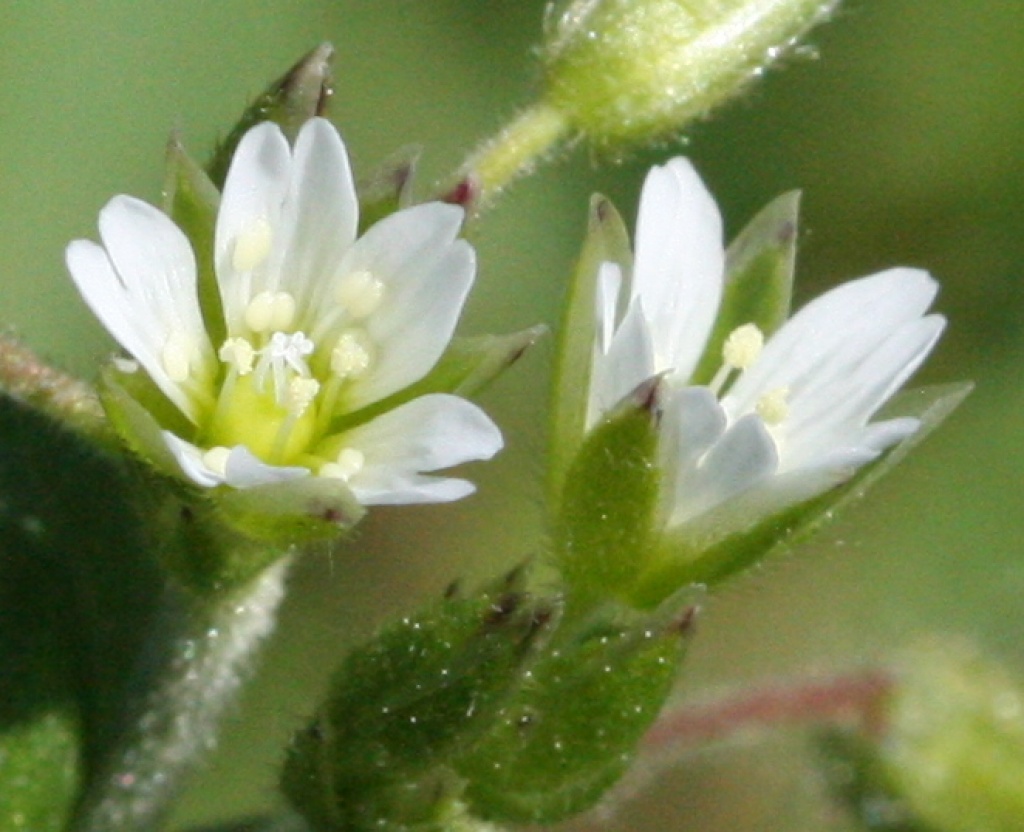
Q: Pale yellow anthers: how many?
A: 11